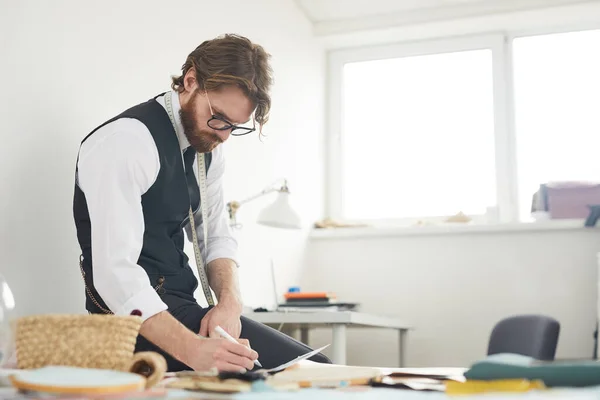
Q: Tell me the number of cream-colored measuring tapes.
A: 1